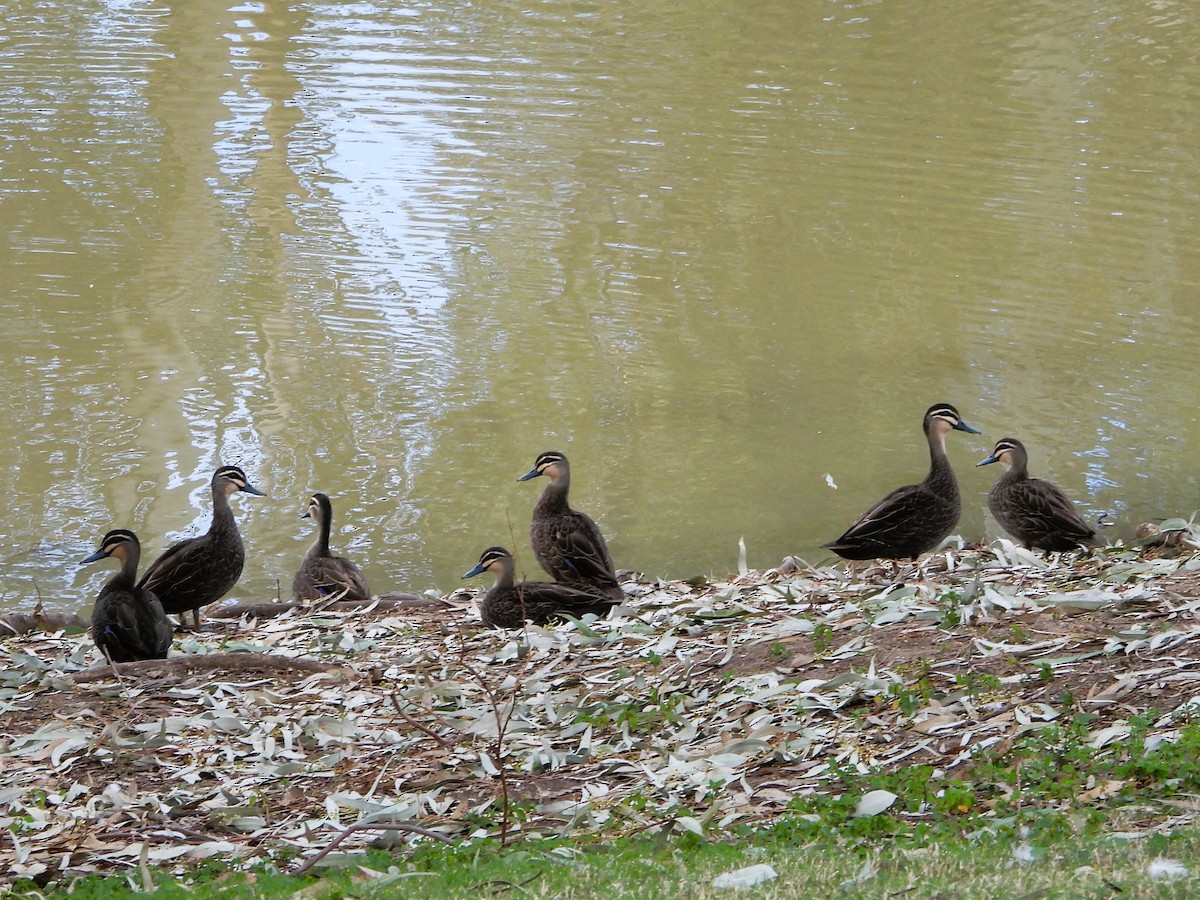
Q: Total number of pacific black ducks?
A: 7